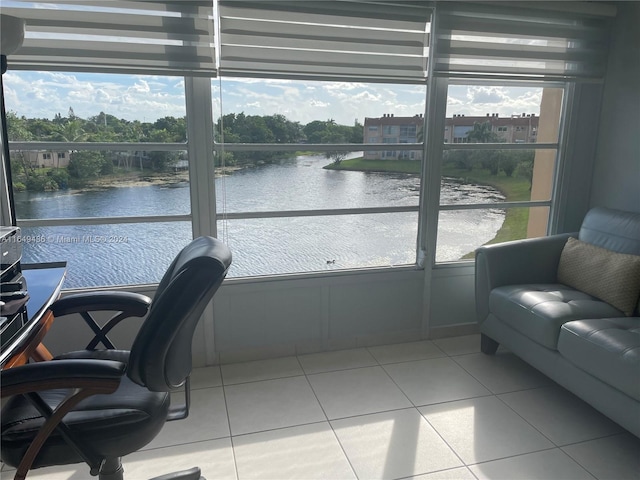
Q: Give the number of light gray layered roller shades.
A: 3